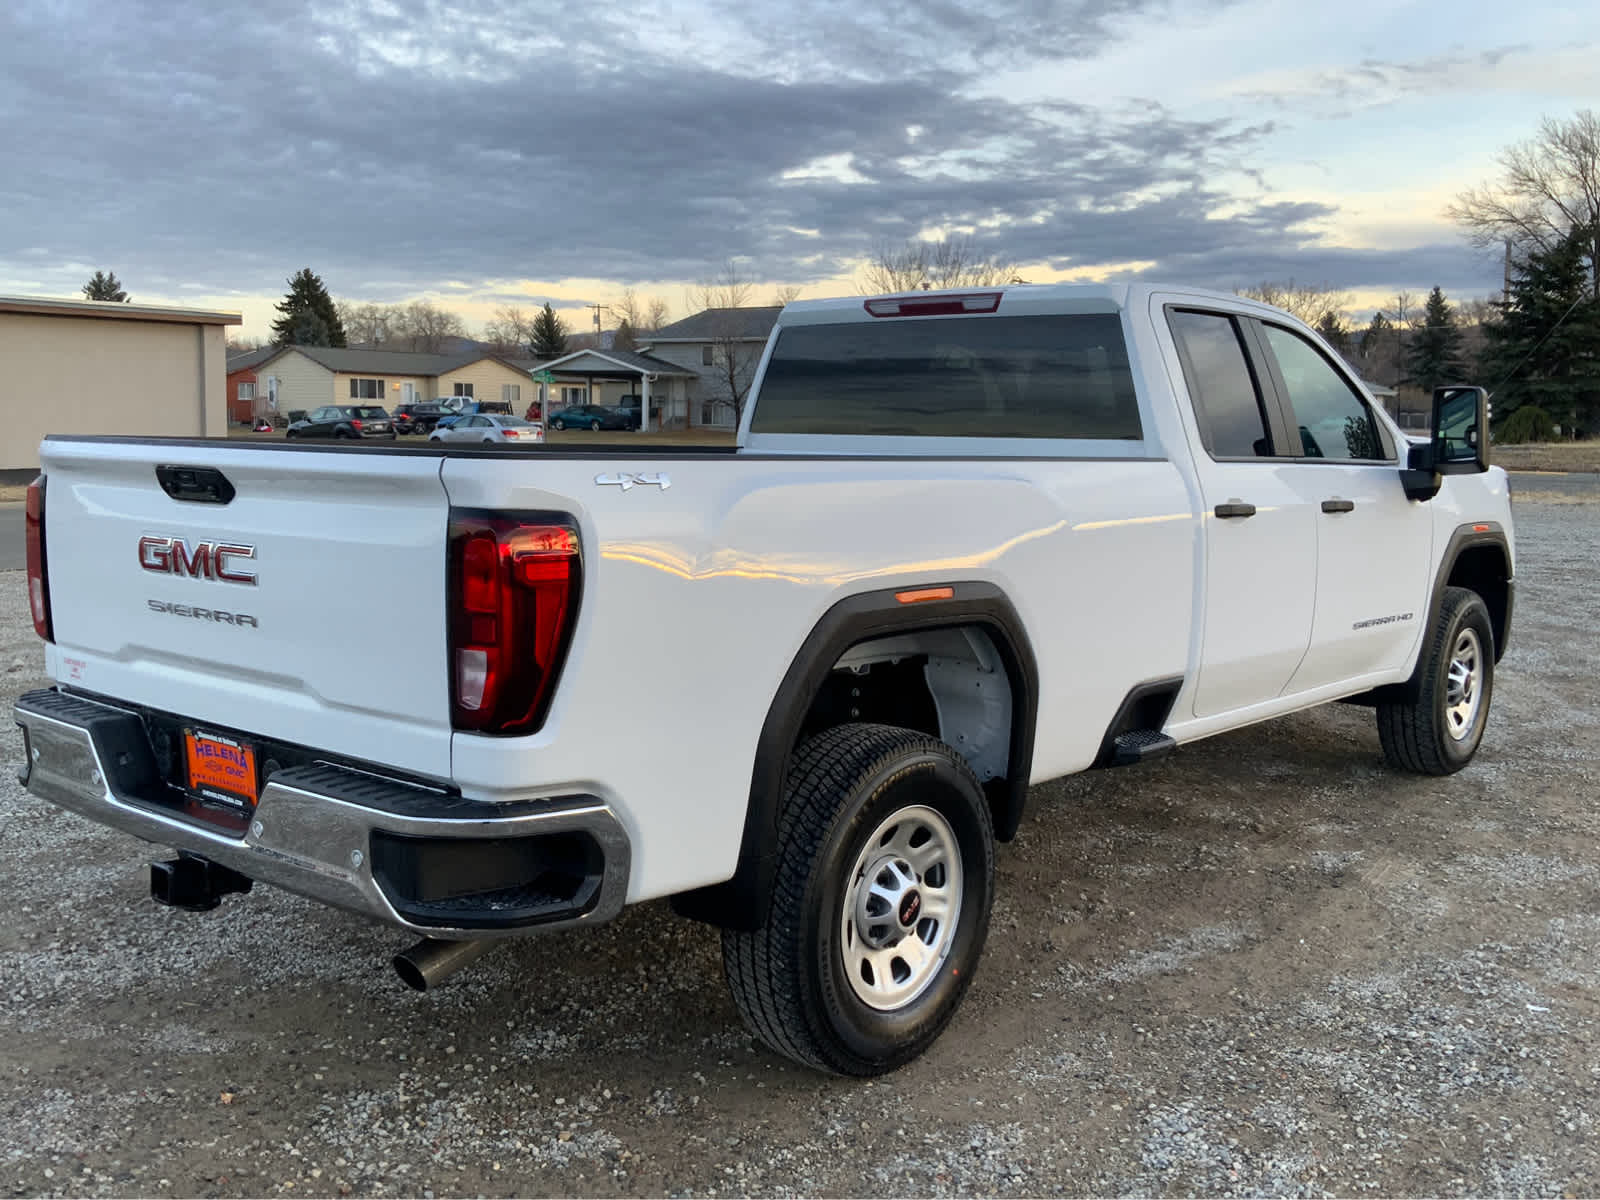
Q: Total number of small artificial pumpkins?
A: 0